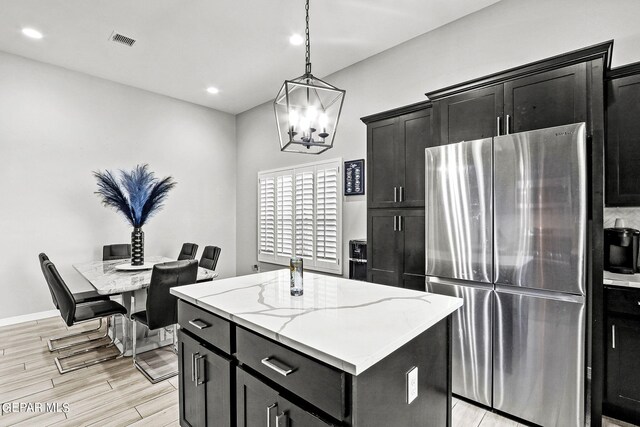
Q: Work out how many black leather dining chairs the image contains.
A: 6